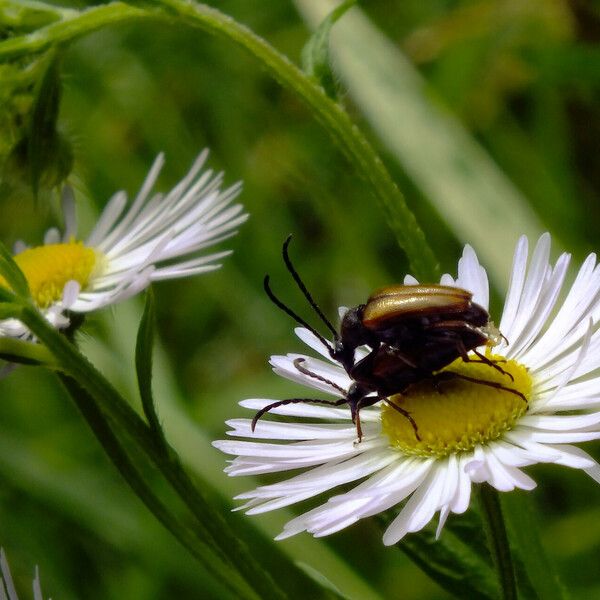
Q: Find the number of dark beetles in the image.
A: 2